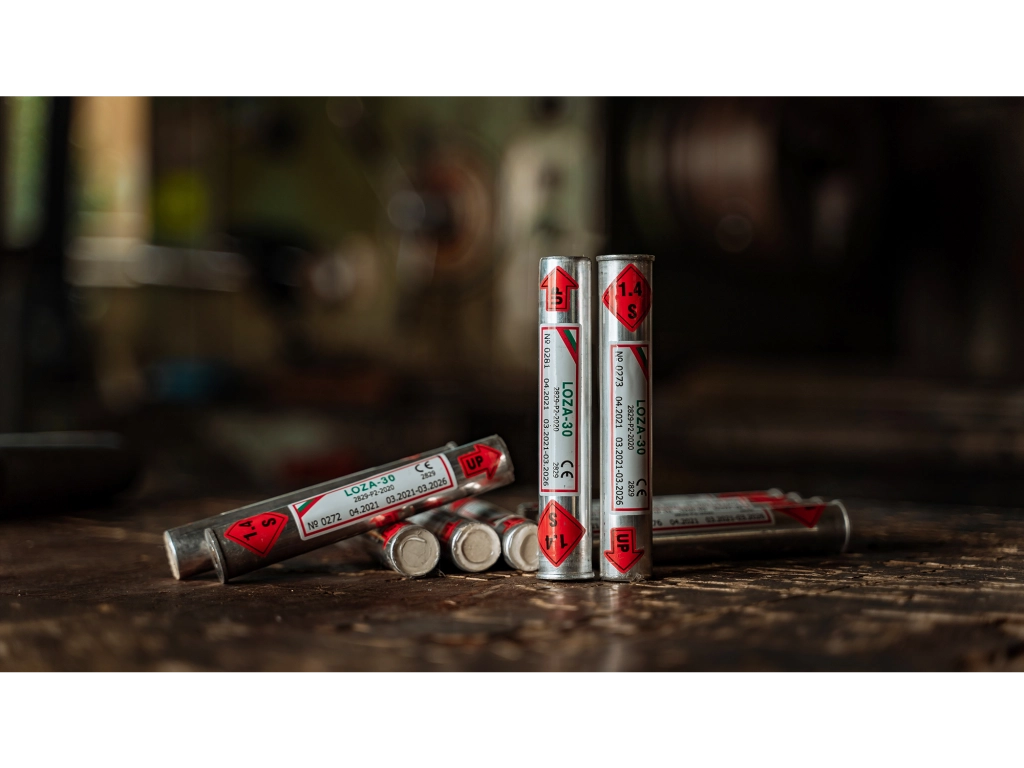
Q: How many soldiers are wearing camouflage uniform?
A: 0